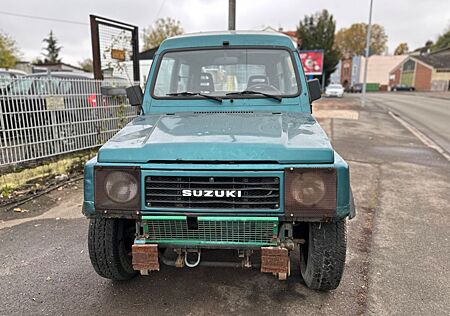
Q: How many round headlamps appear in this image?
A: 2